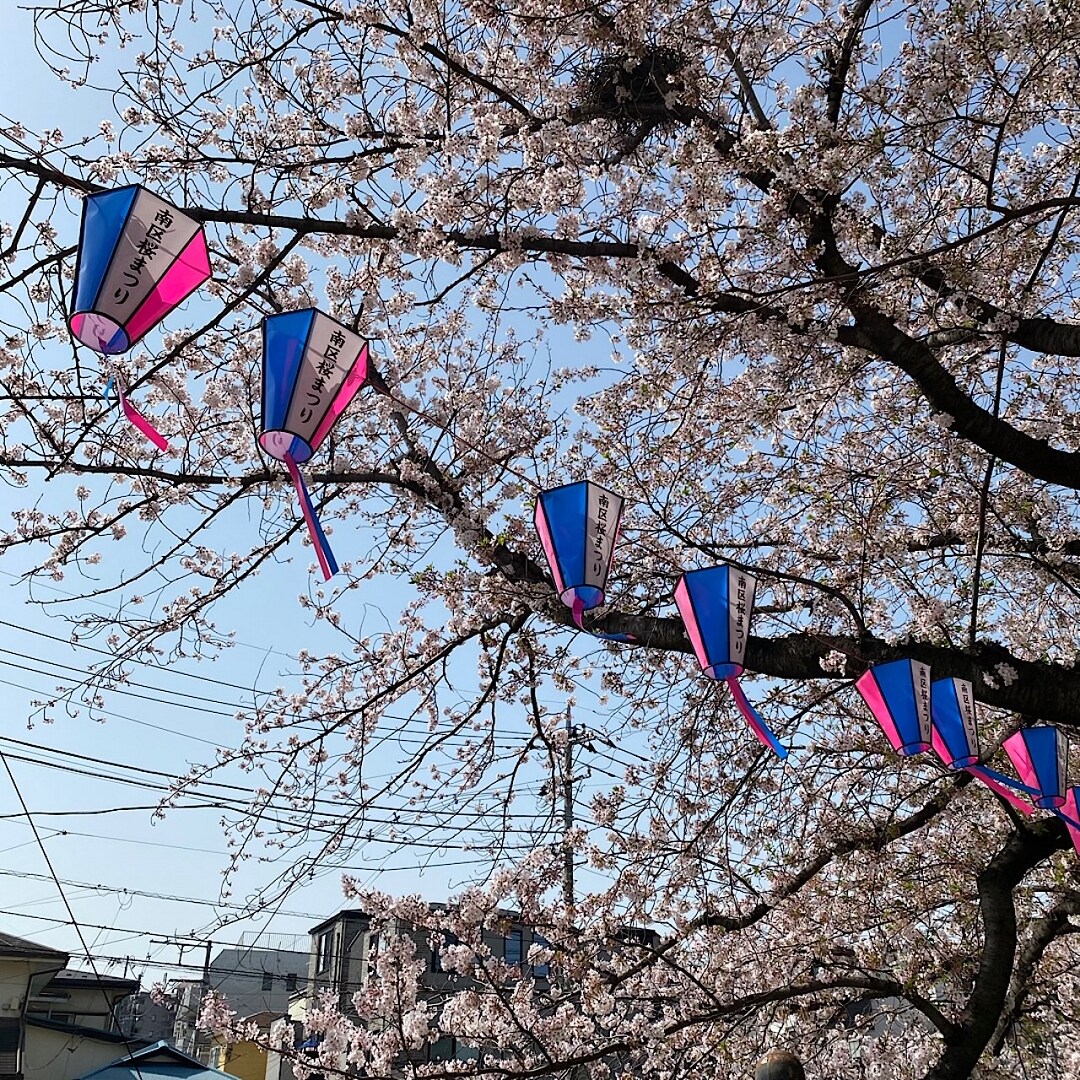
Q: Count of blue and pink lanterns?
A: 8